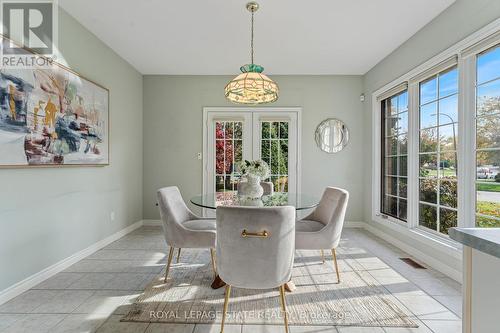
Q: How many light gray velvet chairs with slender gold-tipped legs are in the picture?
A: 4